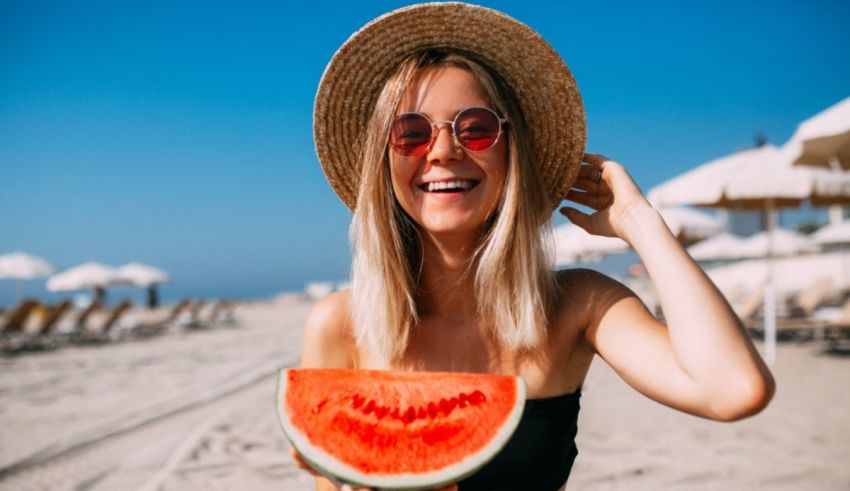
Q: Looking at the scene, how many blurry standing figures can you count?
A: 2